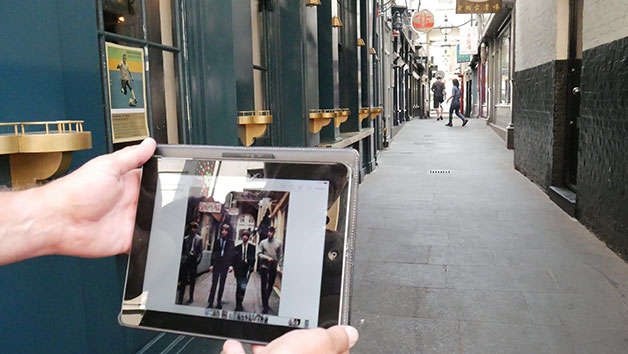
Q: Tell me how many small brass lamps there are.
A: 4